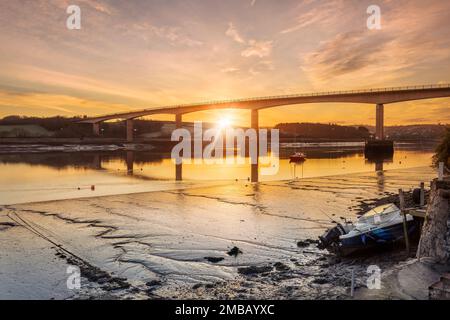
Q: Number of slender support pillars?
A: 5